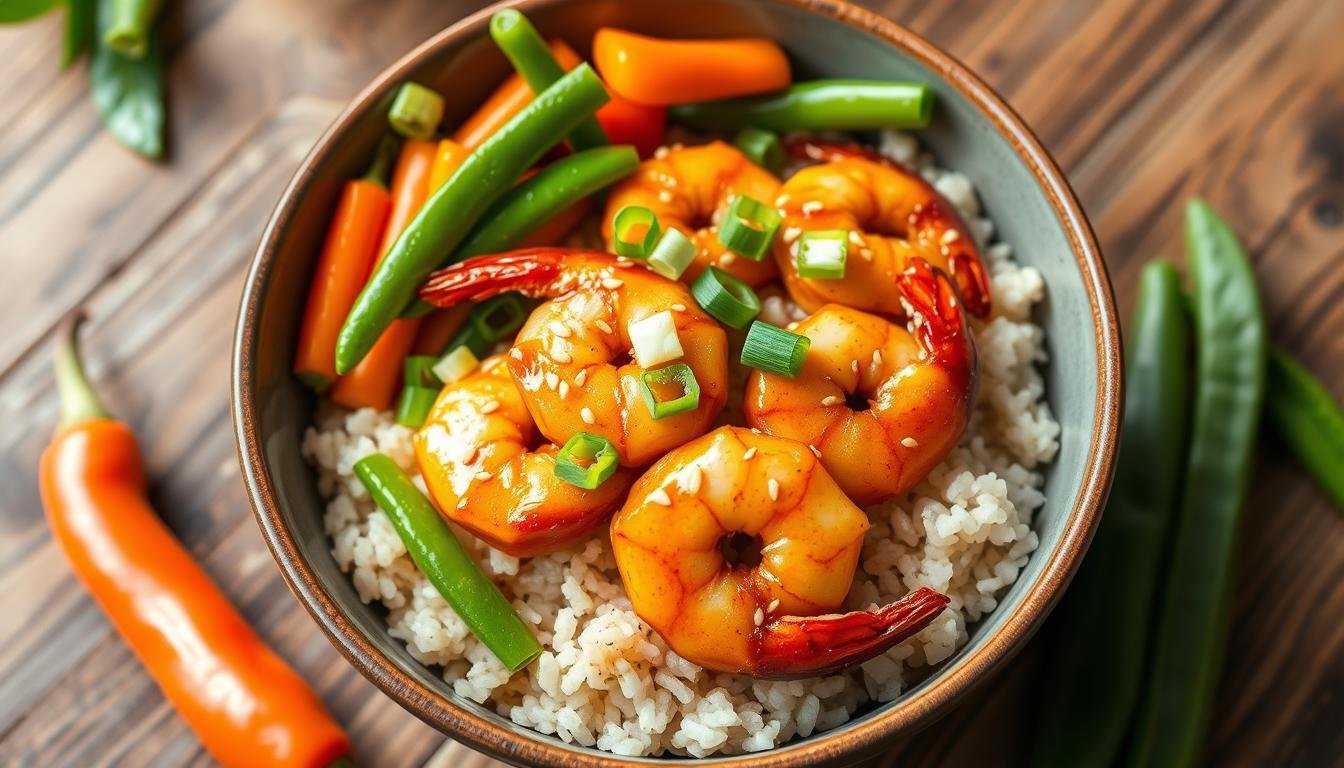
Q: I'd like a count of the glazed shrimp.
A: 6